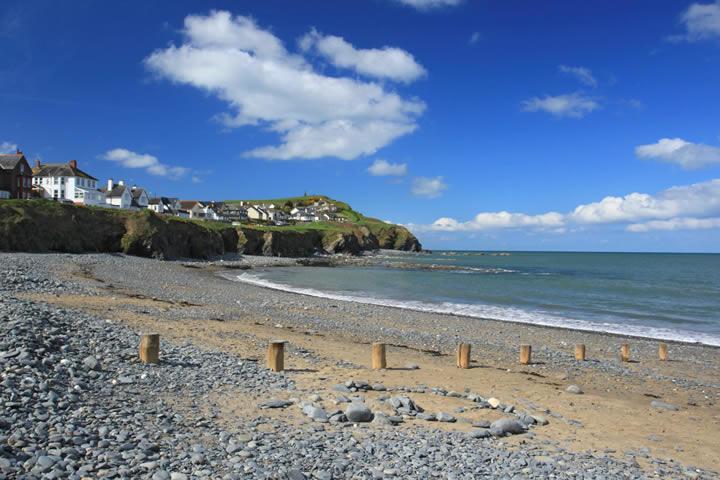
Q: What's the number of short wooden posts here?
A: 8